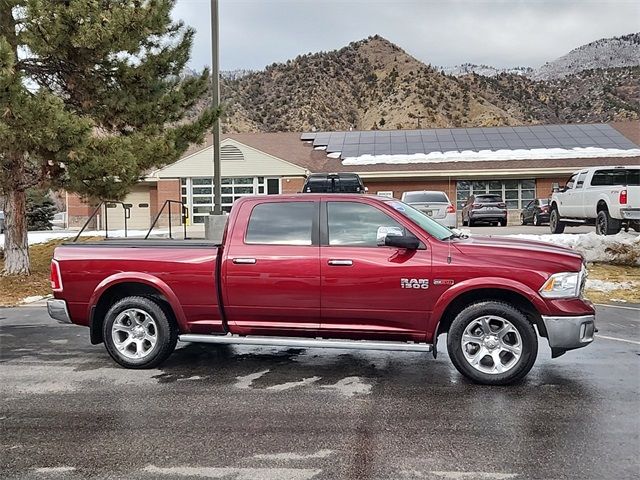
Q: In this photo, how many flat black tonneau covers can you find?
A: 1